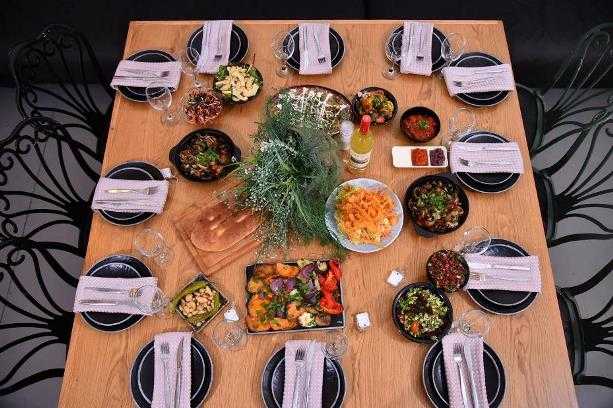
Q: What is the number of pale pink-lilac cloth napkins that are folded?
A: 12